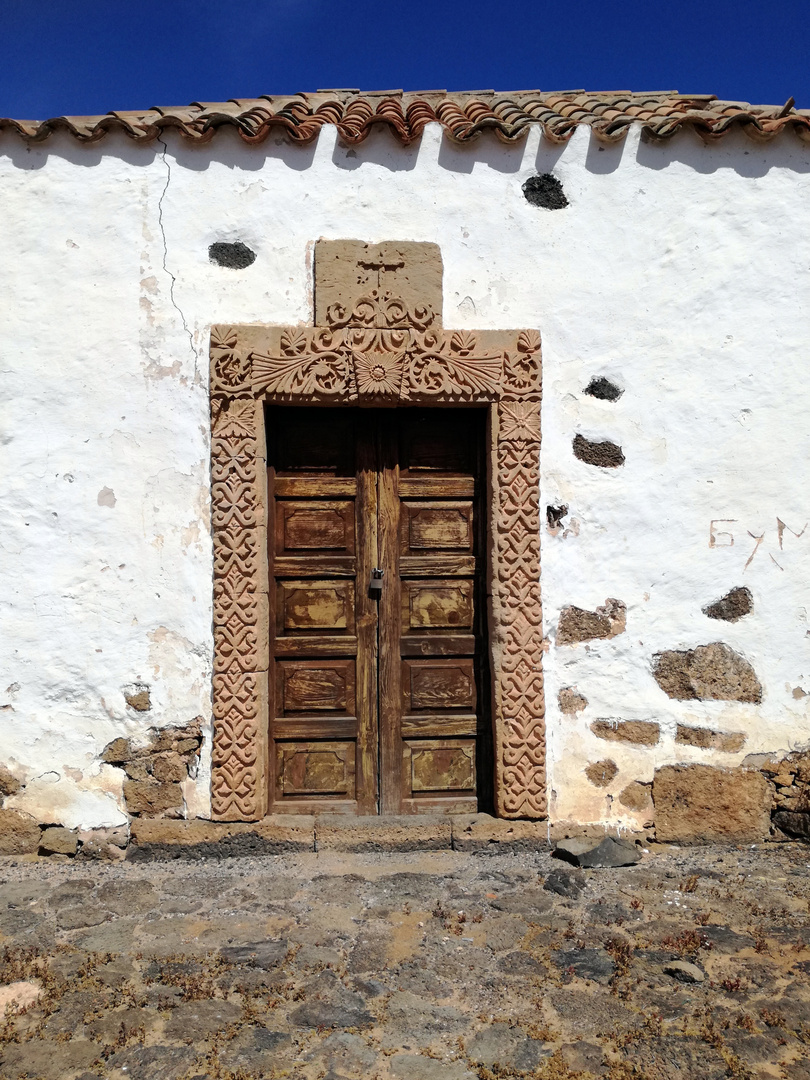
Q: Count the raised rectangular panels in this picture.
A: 10